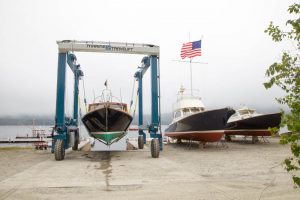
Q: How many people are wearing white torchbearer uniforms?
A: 0